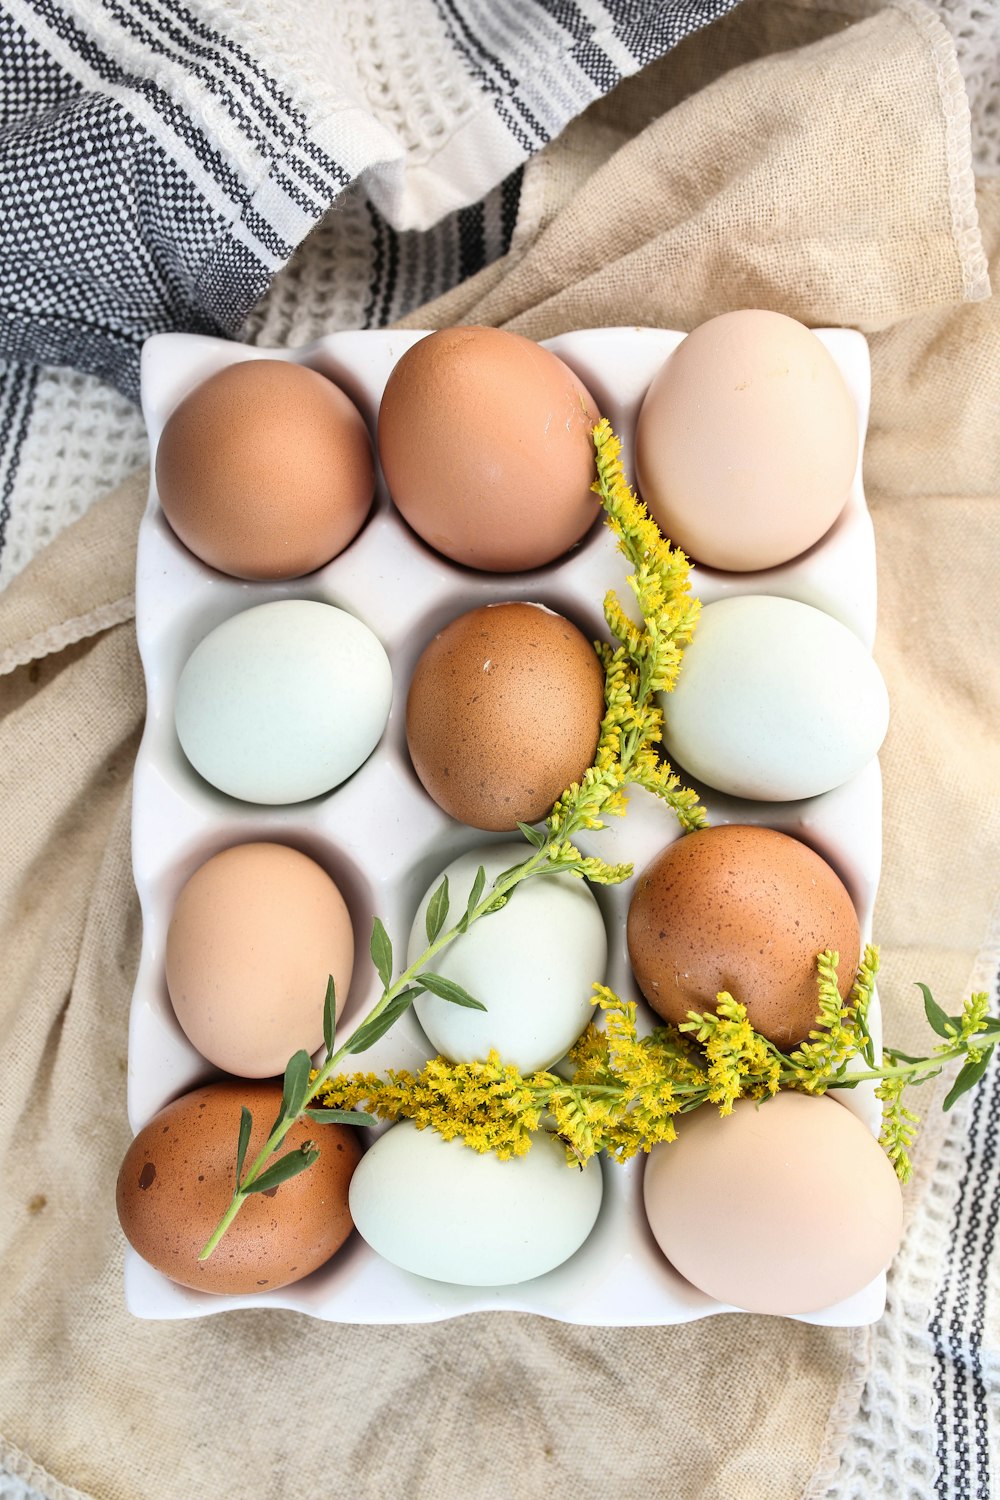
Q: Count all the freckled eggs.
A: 3